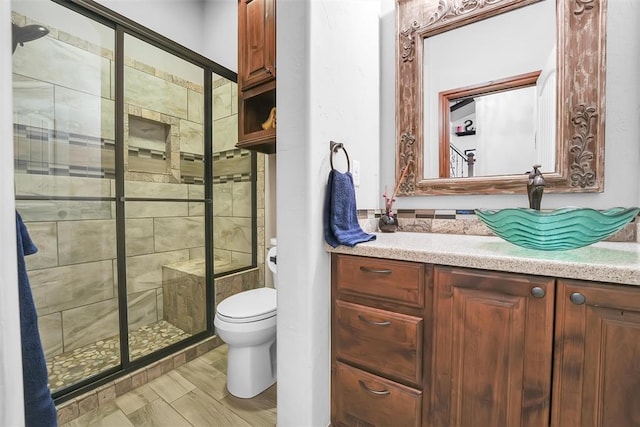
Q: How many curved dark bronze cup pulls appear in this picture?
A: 3